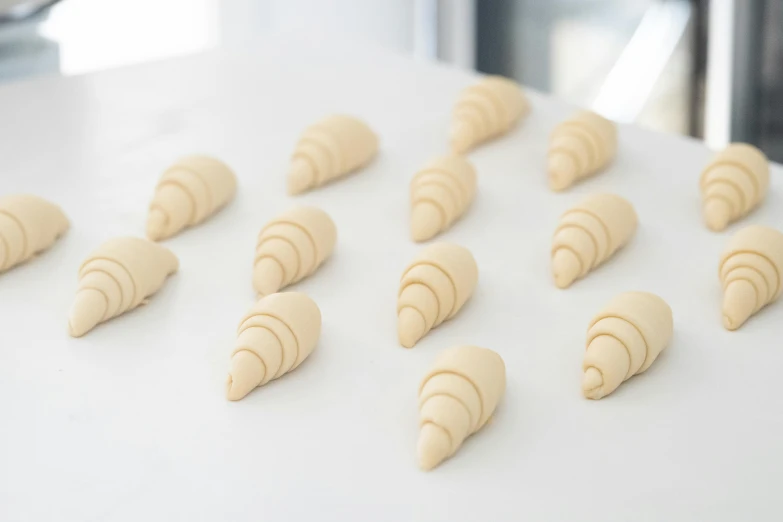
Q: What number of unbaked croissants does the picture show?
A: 15